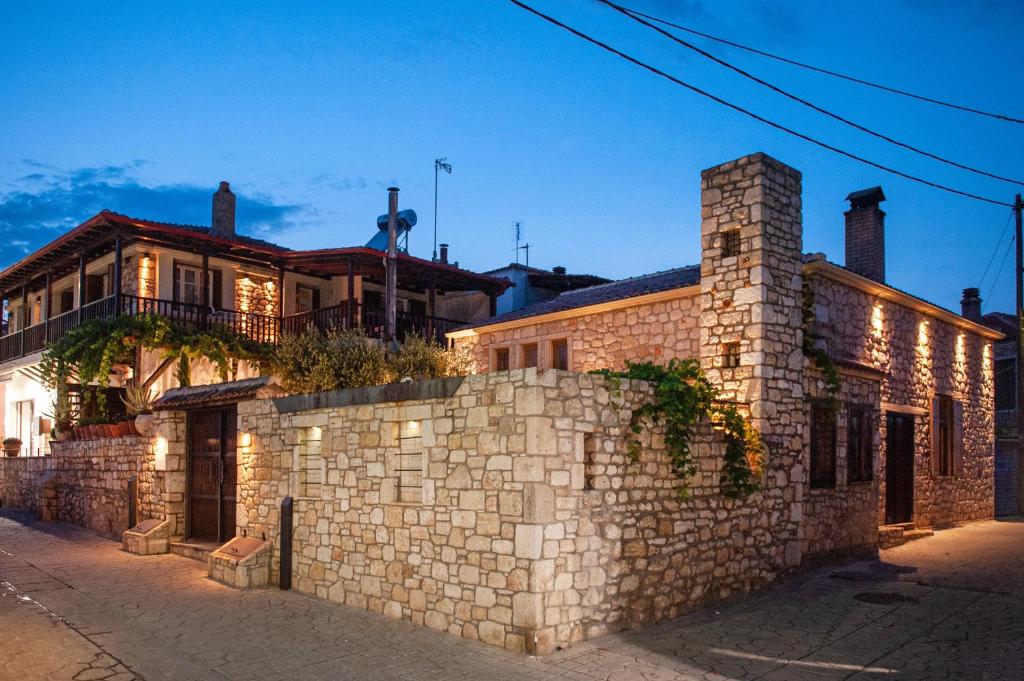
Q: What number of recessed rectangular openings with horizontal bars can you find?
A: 2